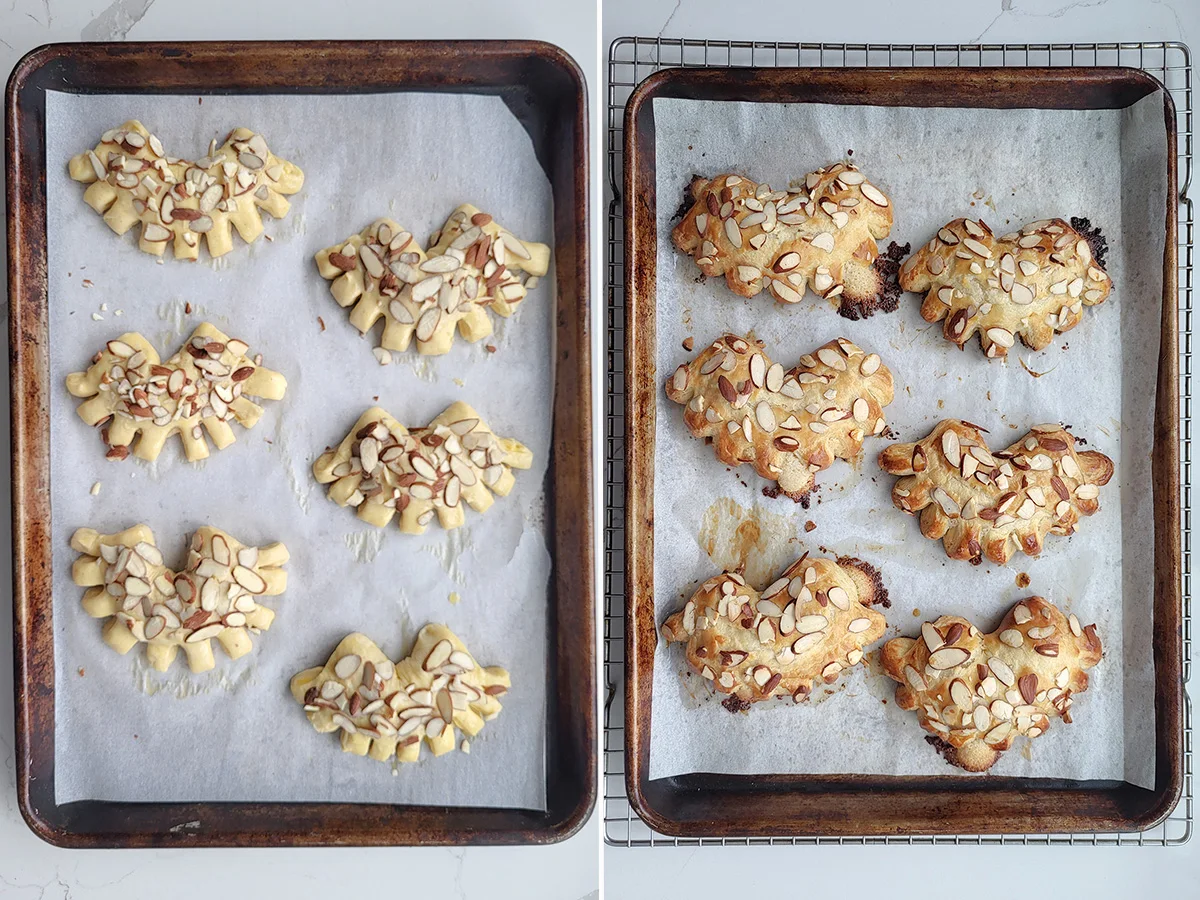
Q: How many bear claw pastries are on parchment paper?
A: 12